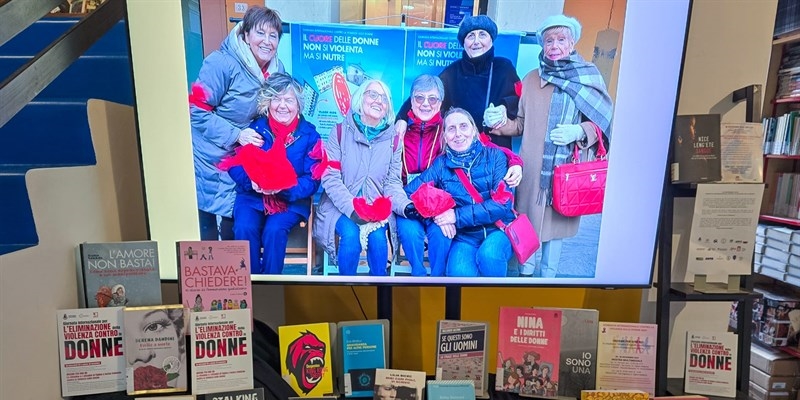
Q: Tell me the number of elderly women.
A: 7